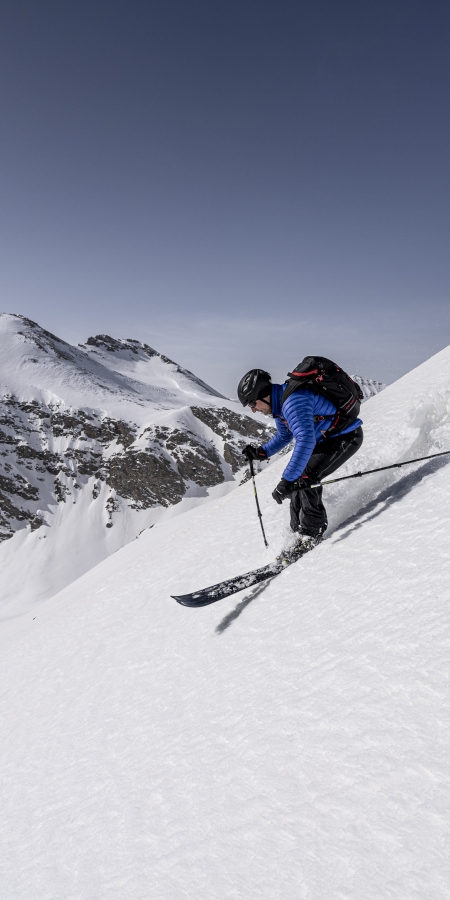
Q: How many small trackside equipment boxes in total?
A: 0